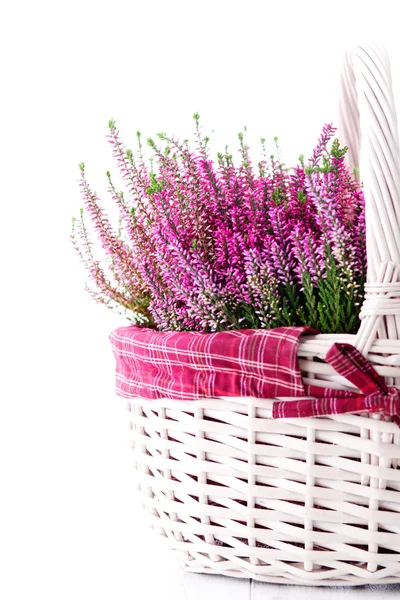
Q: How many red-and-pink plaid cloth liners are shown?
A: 1